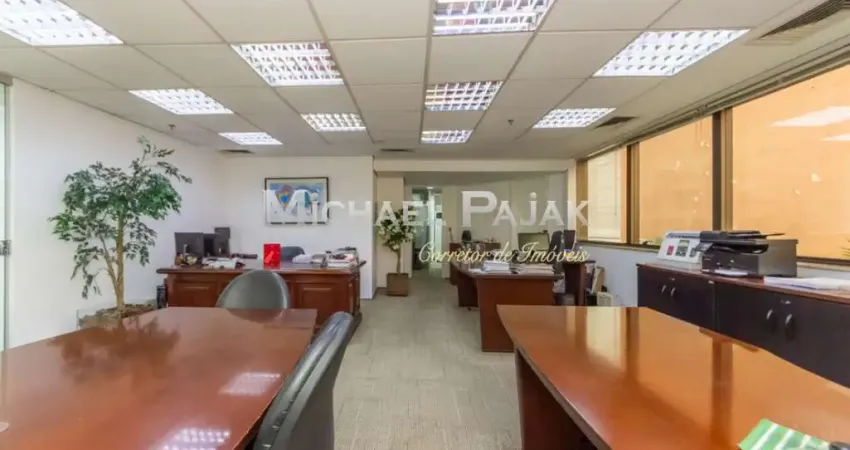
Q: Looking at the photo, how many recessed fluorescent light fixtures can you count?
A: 10